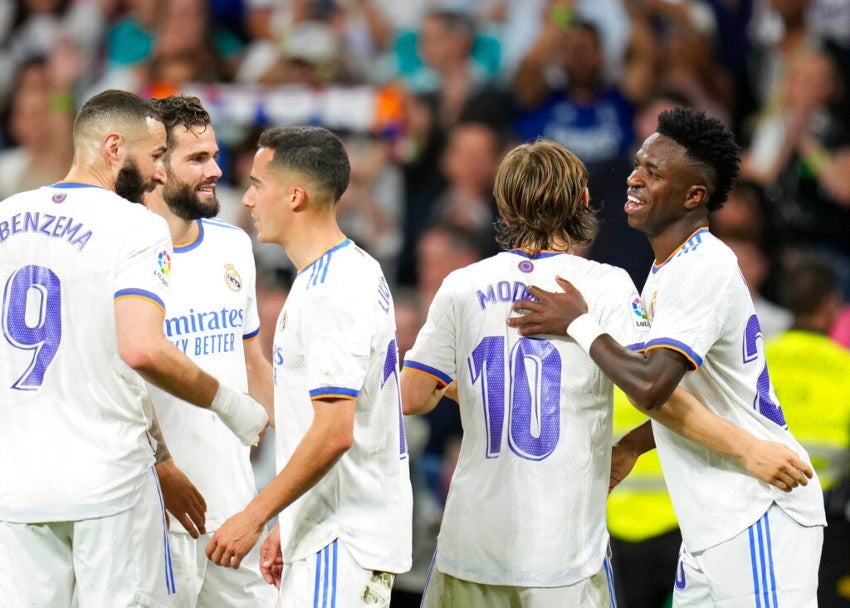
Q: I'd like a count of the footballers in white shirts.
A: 5